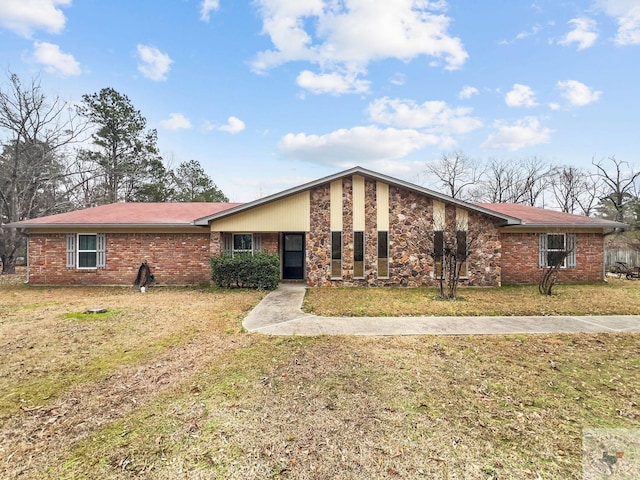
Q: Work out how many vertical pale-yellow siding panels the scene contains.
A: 5